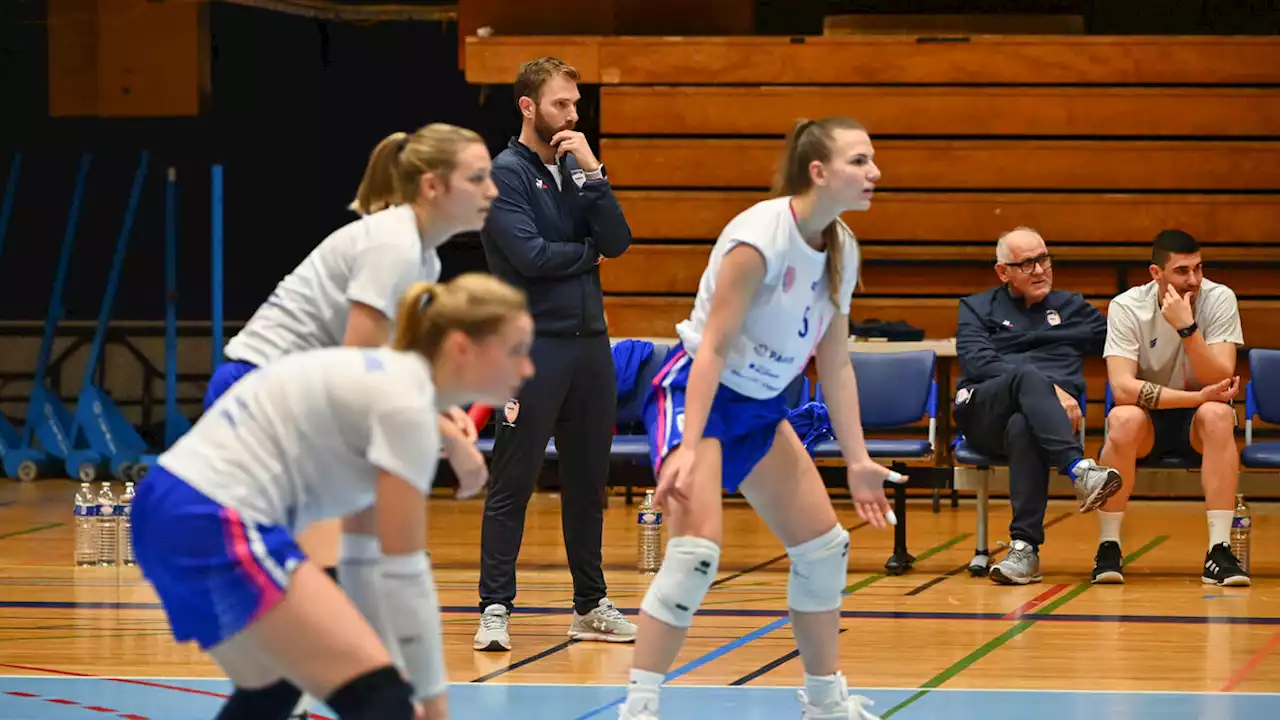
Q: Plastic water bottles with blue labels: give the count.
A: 5